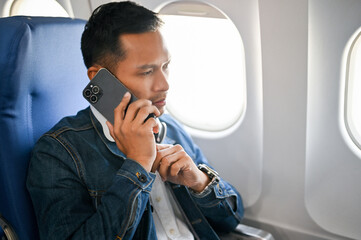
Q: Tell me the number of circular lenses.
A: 3